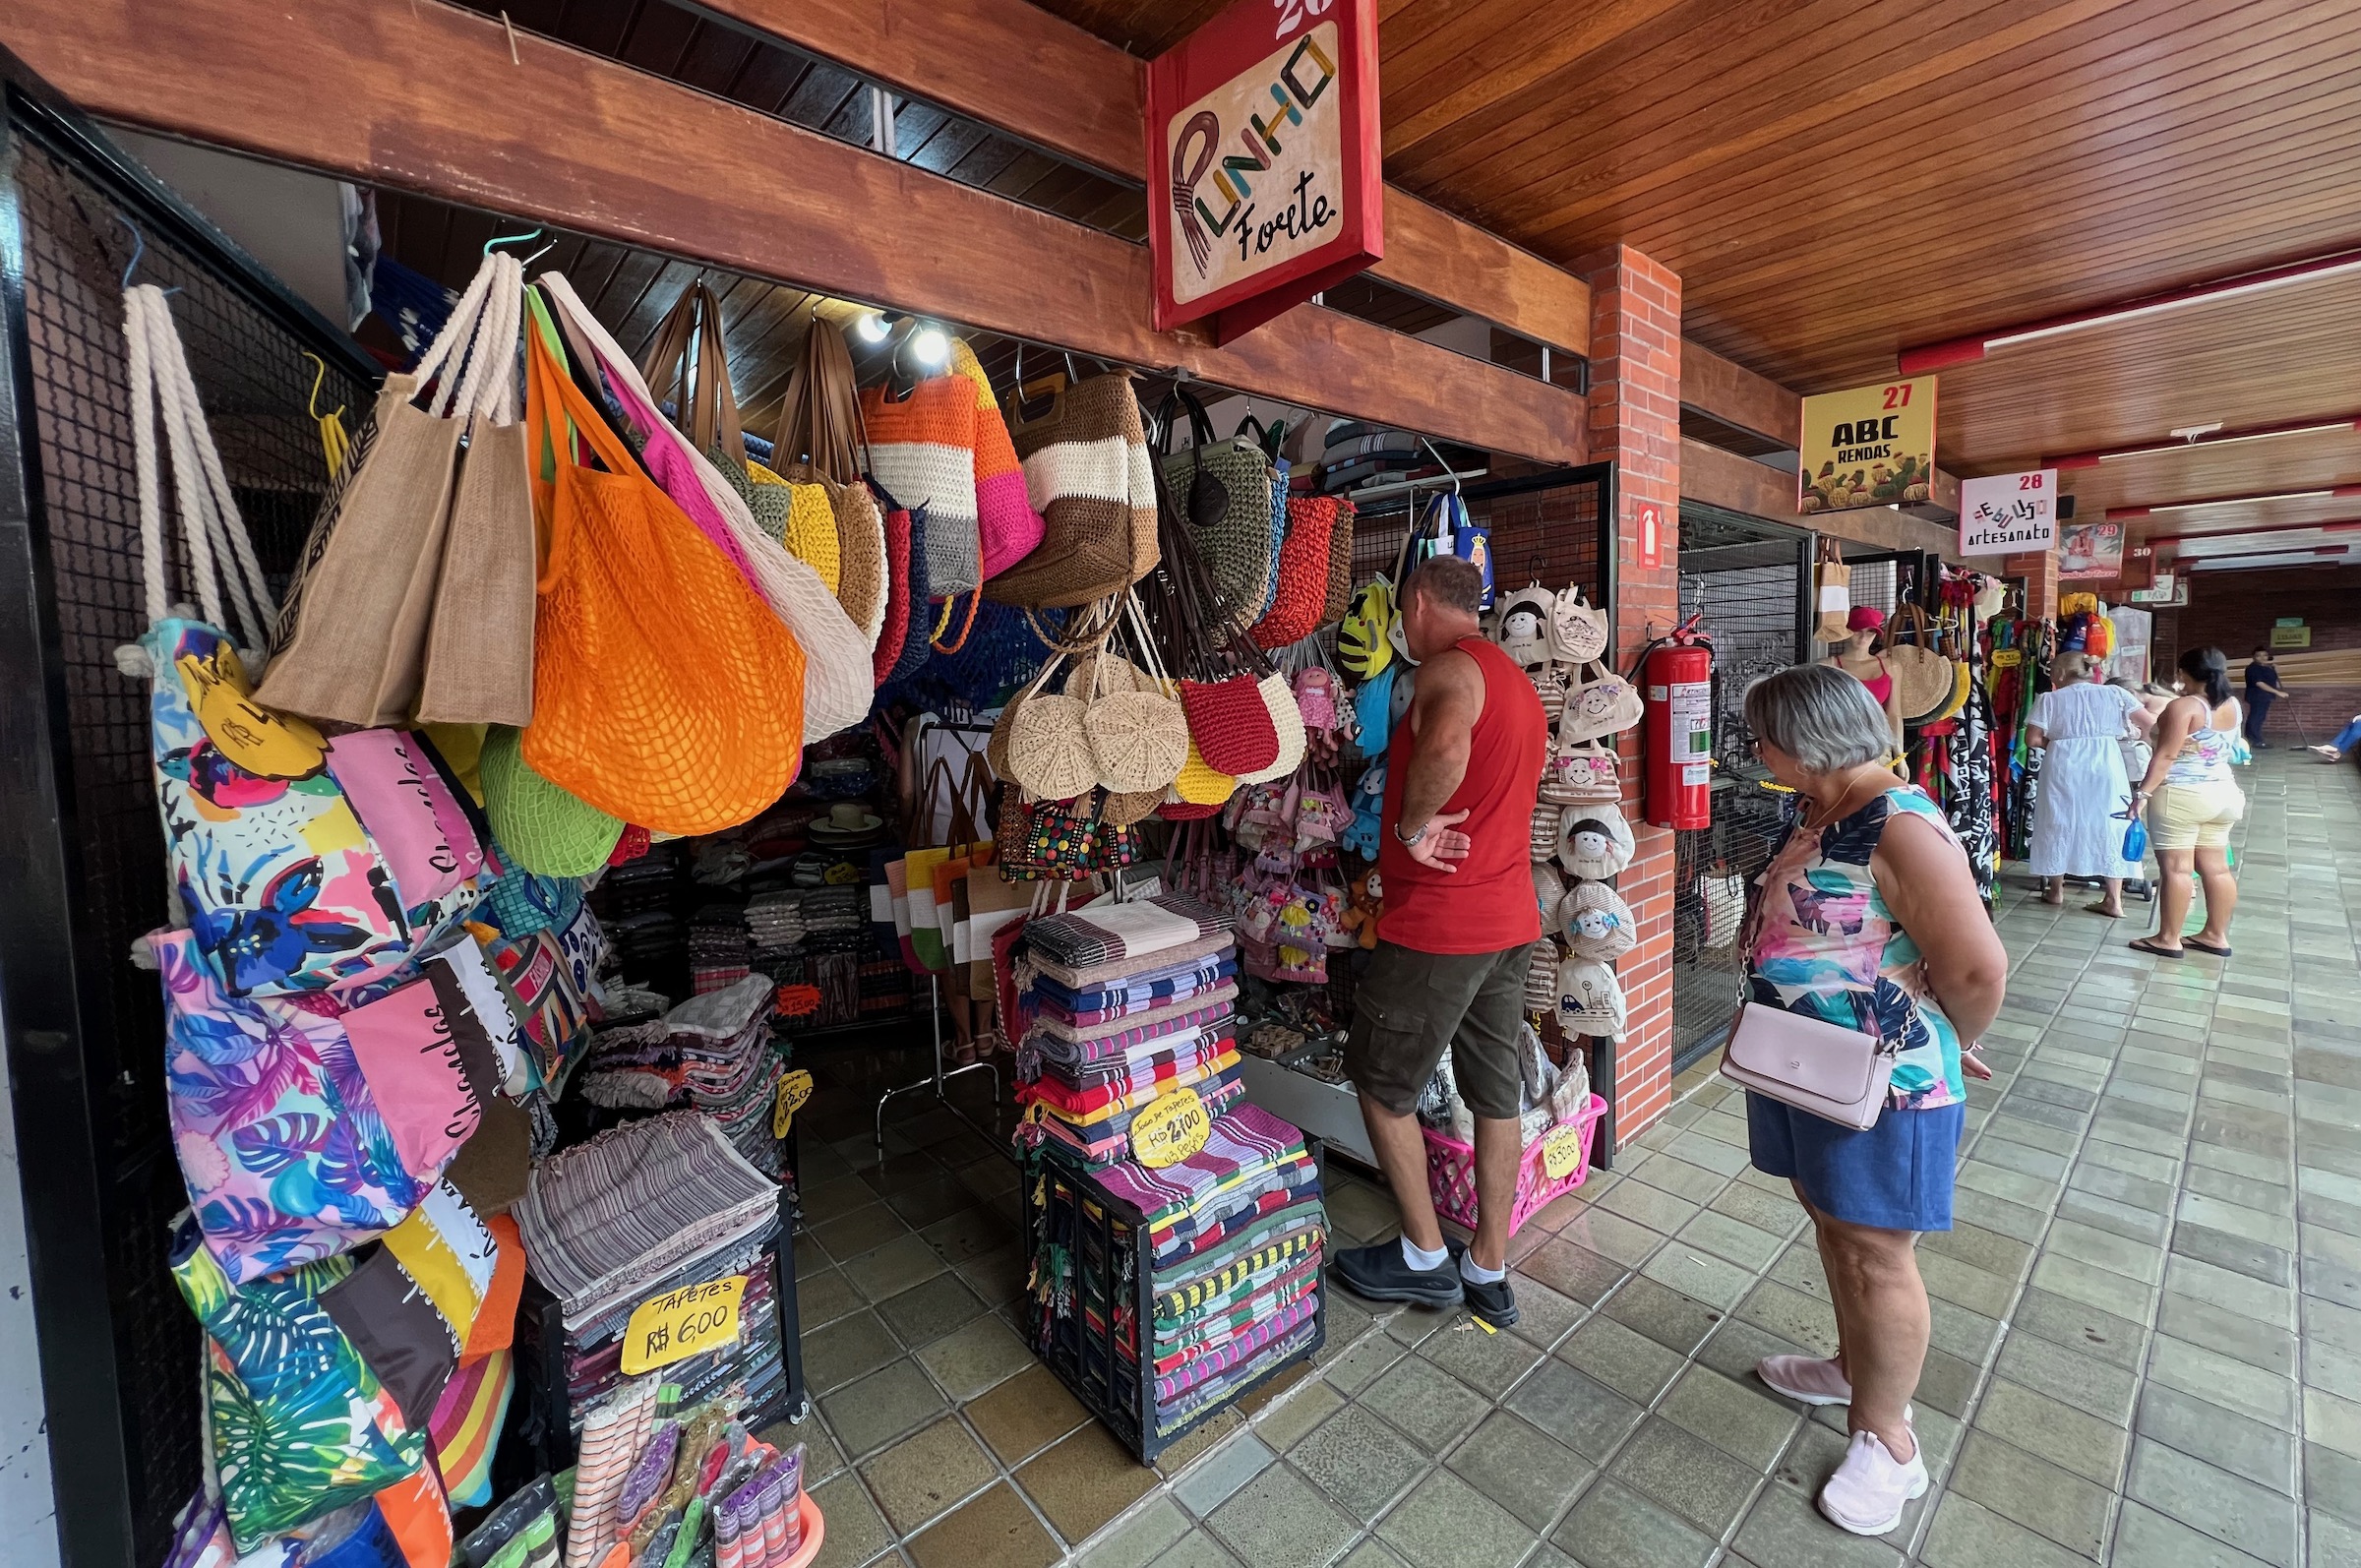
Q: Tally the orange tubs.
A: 1